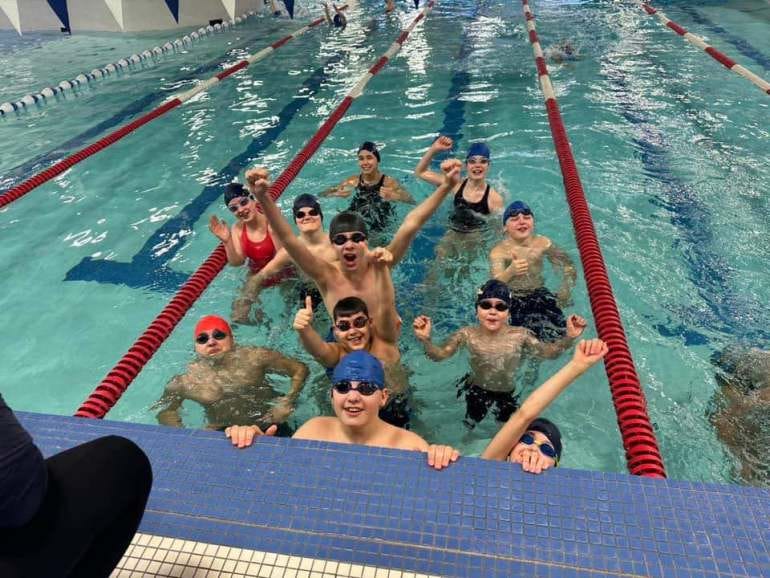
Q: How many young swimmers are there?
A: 11